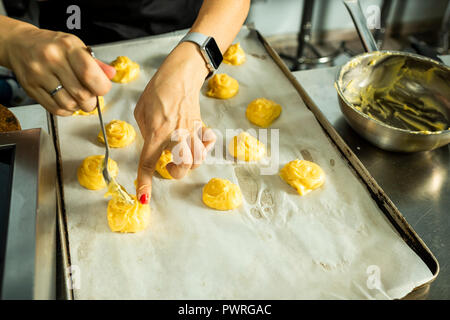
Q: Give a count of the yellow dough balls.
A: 12